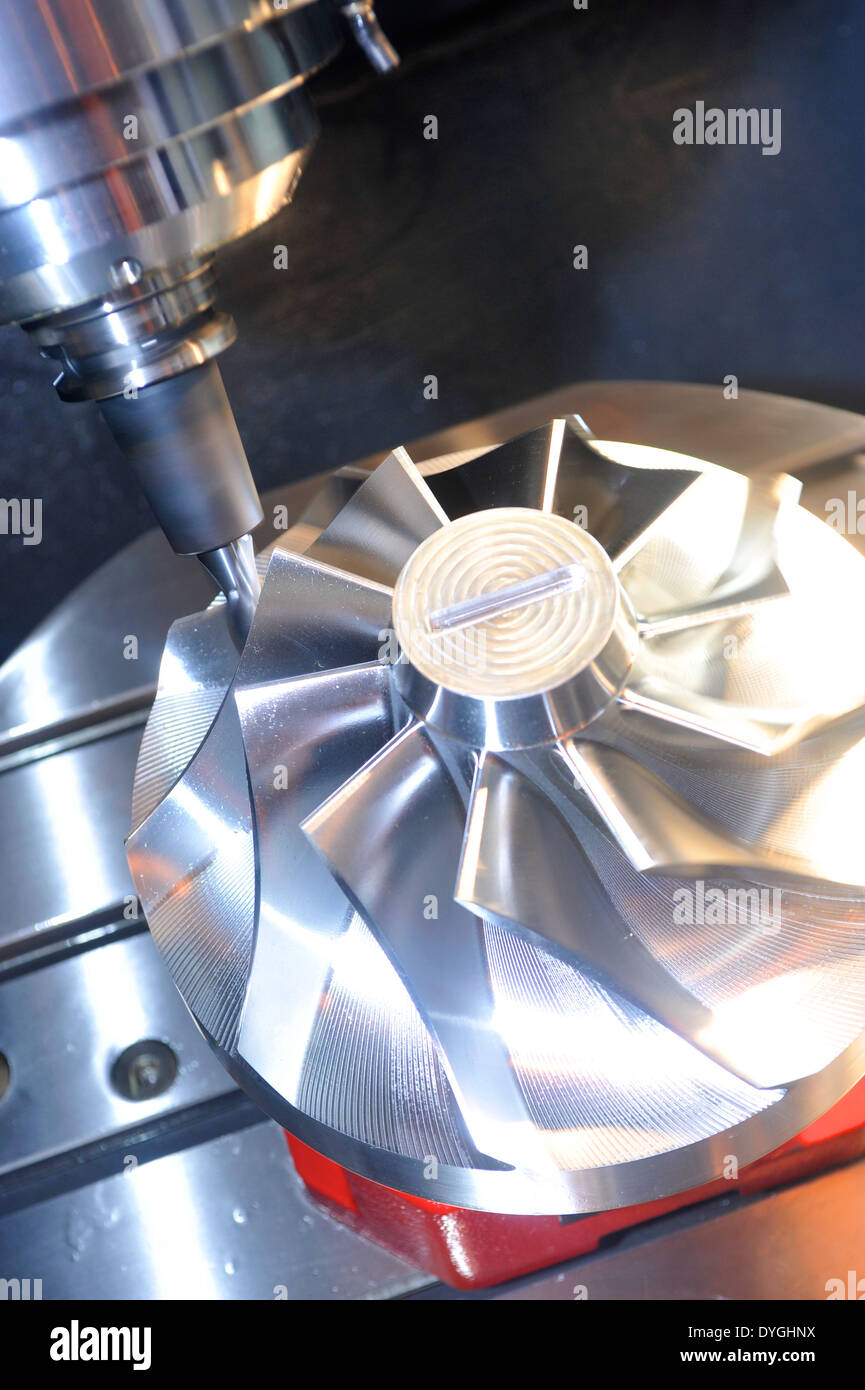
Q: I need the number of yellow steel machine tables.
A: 0